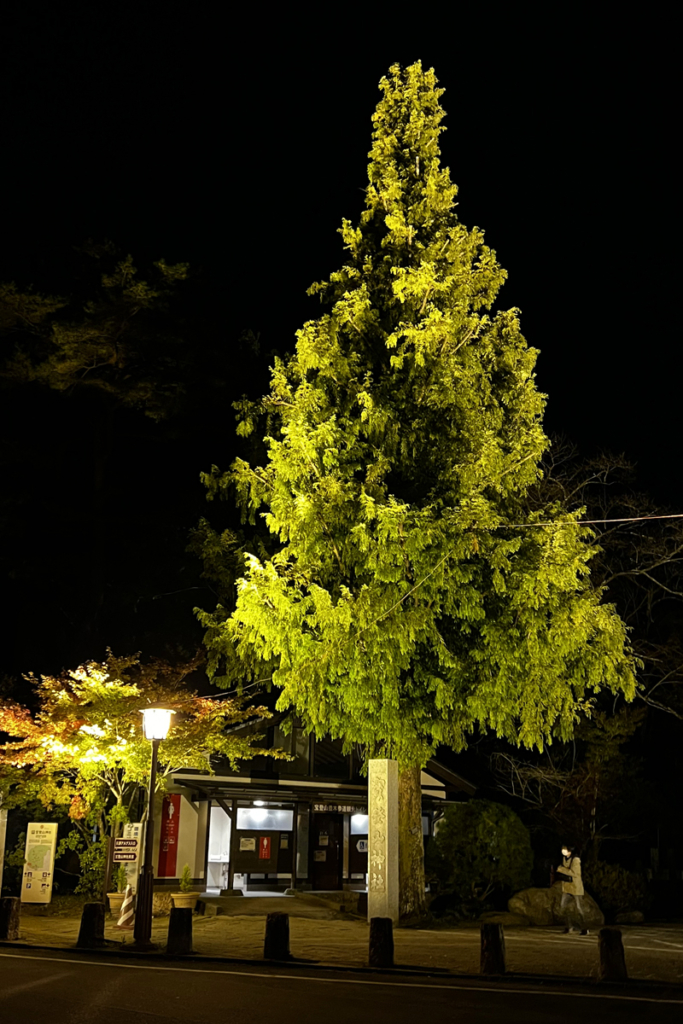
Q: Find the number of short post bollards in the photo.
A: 7